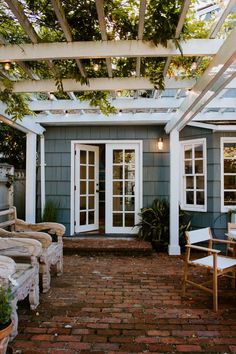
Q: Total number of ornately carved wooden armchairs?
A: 2